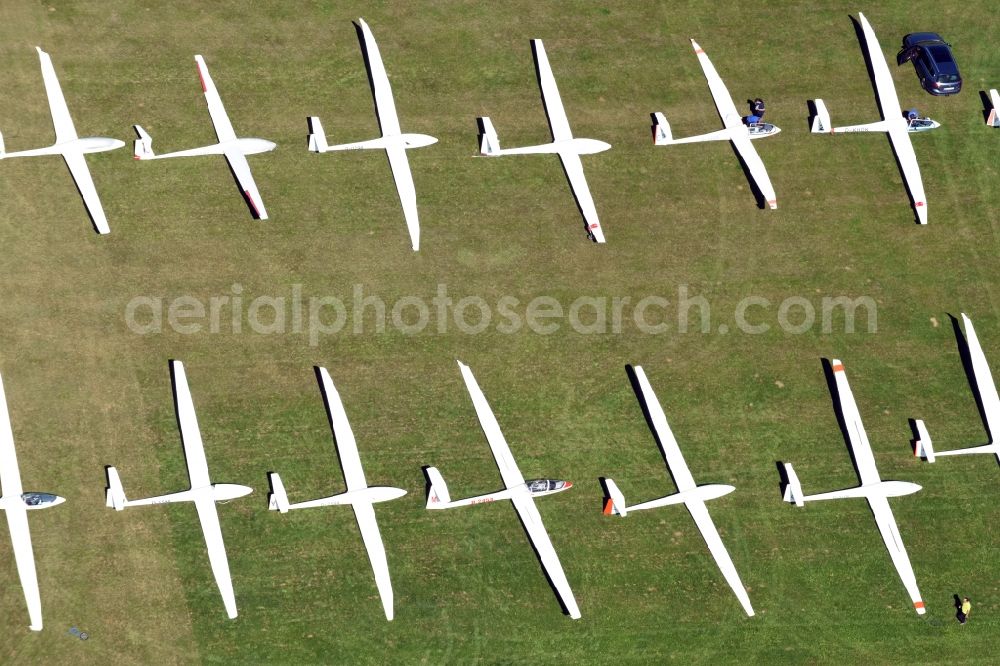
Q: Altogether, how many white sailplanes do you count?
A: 14